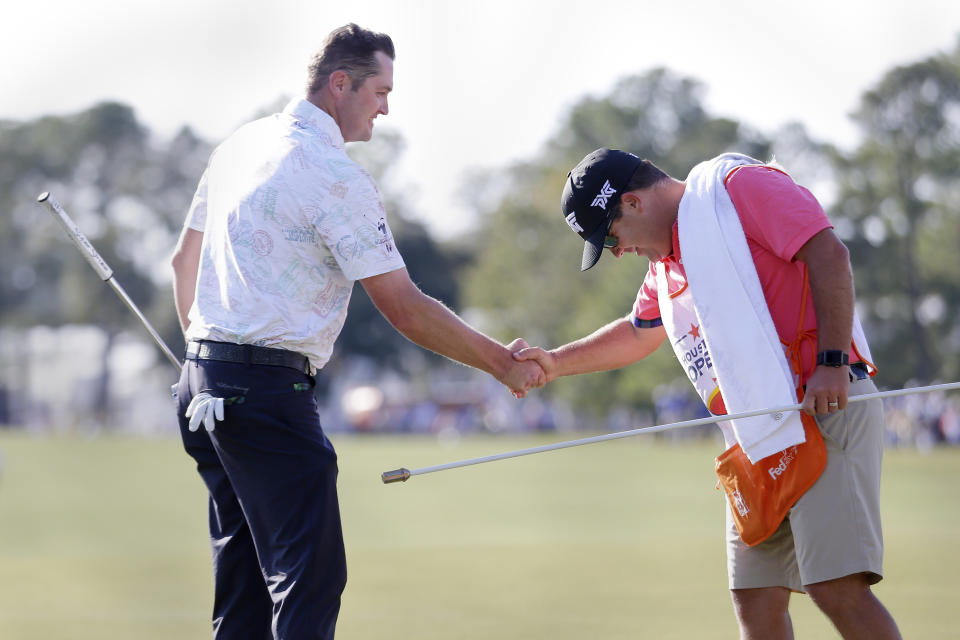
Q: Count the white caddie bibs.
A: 1